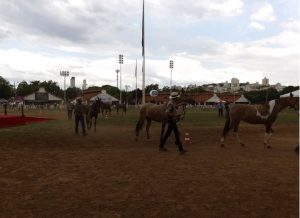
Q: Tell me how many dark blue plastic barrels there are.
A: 0